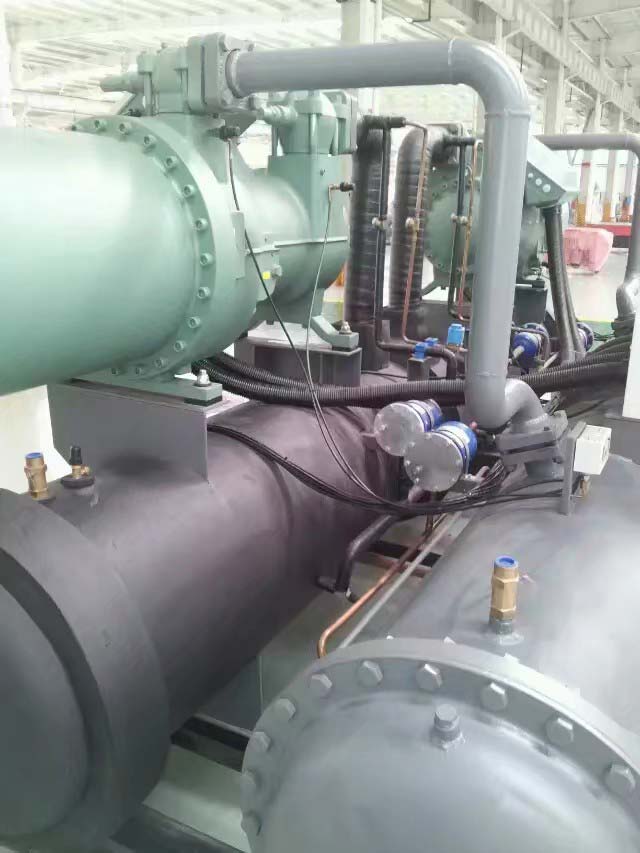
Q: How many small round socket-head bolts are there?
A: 14